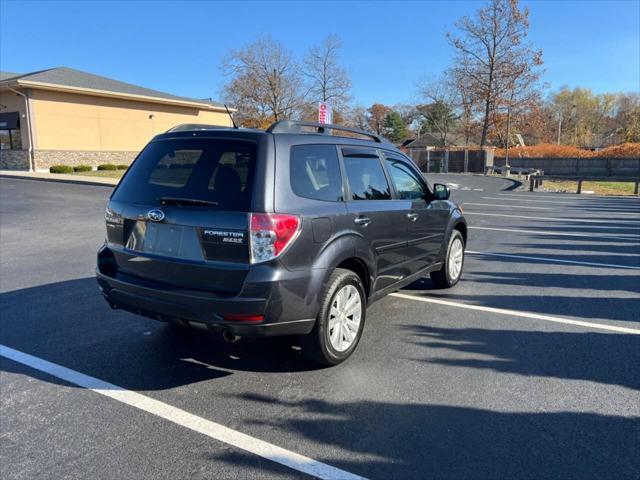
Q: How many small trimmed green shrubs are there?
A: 4